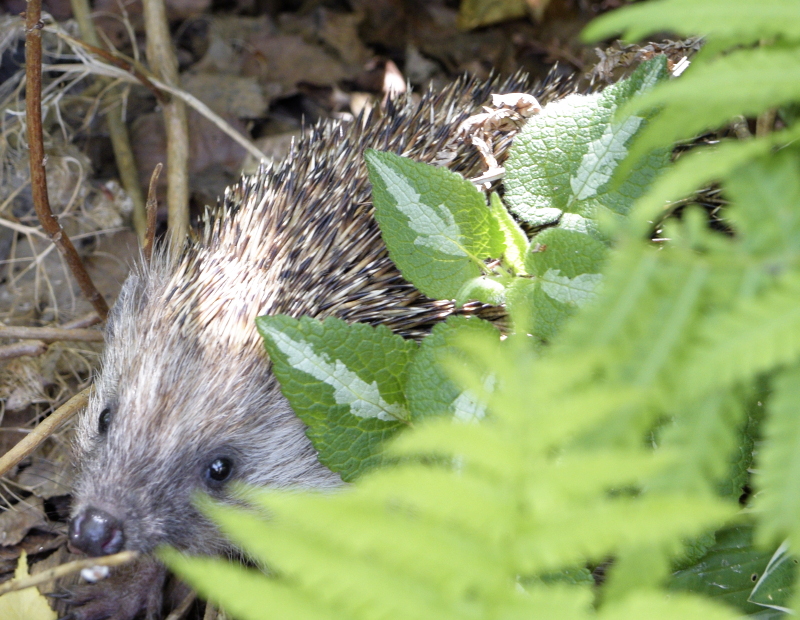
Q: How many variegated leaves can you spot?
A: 5